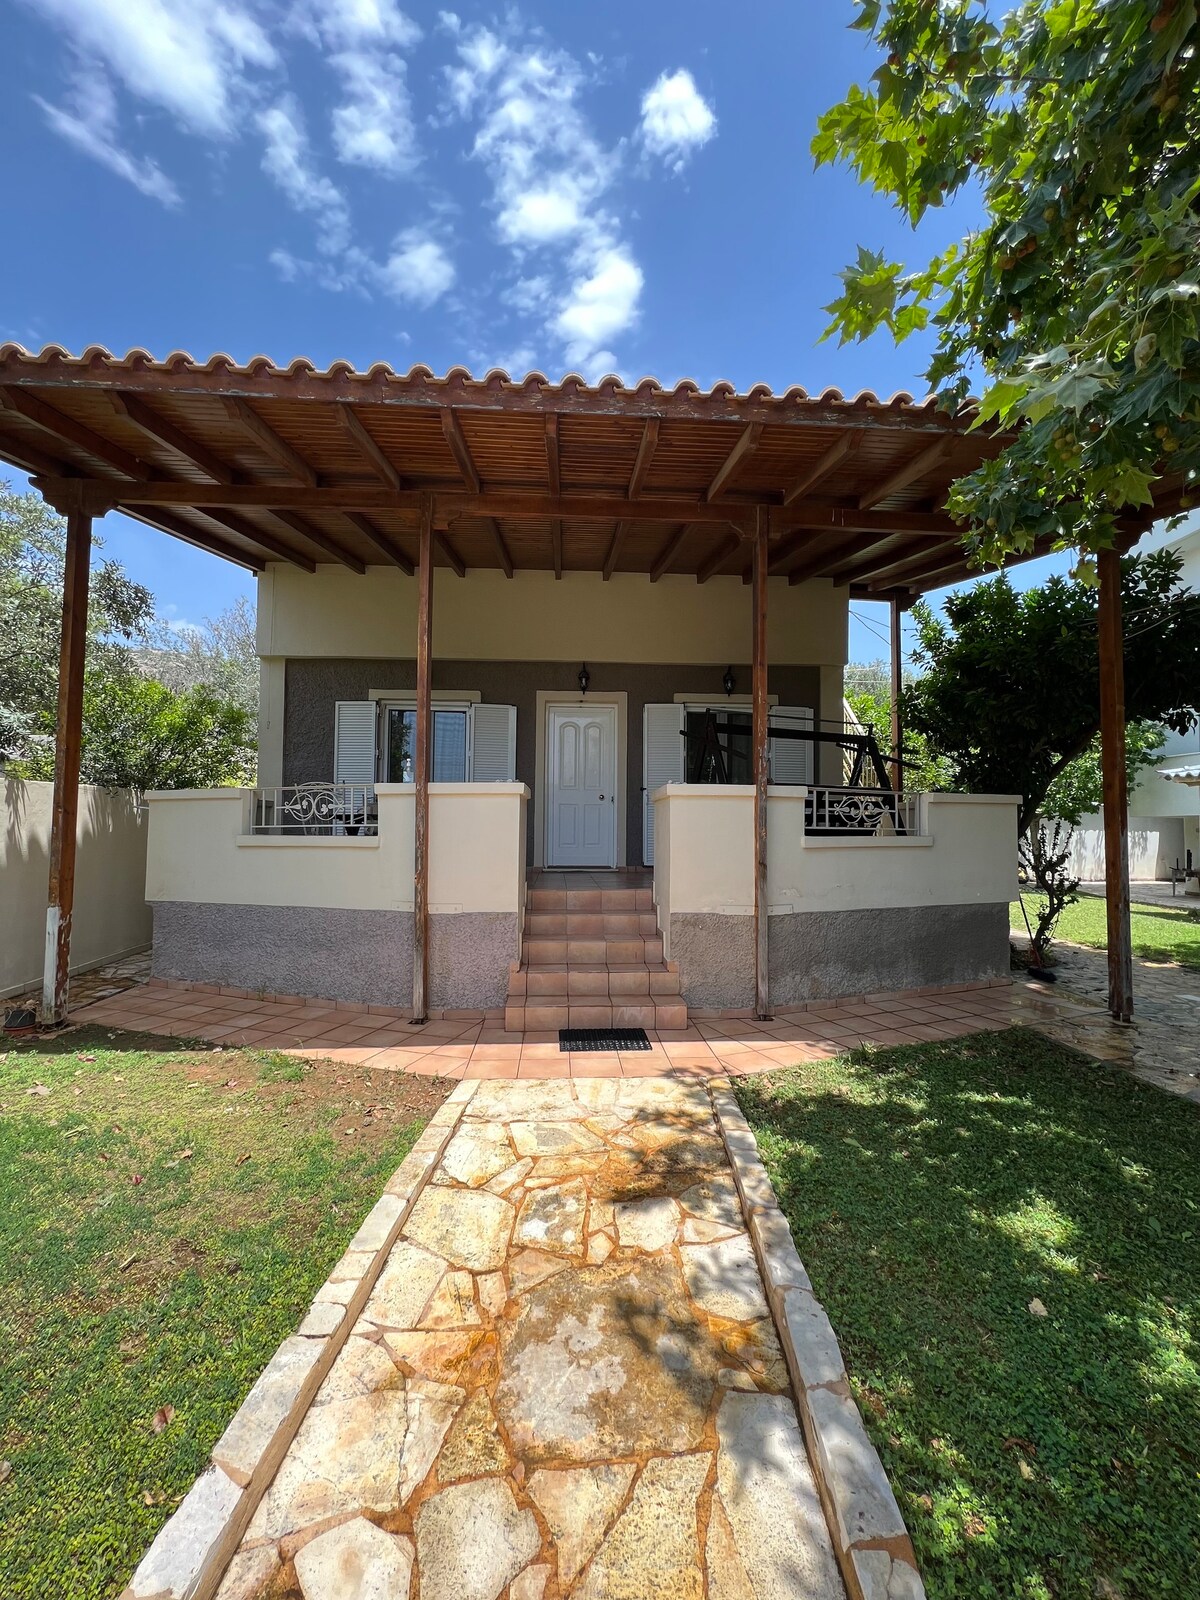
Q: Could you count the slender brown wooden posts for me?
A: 5